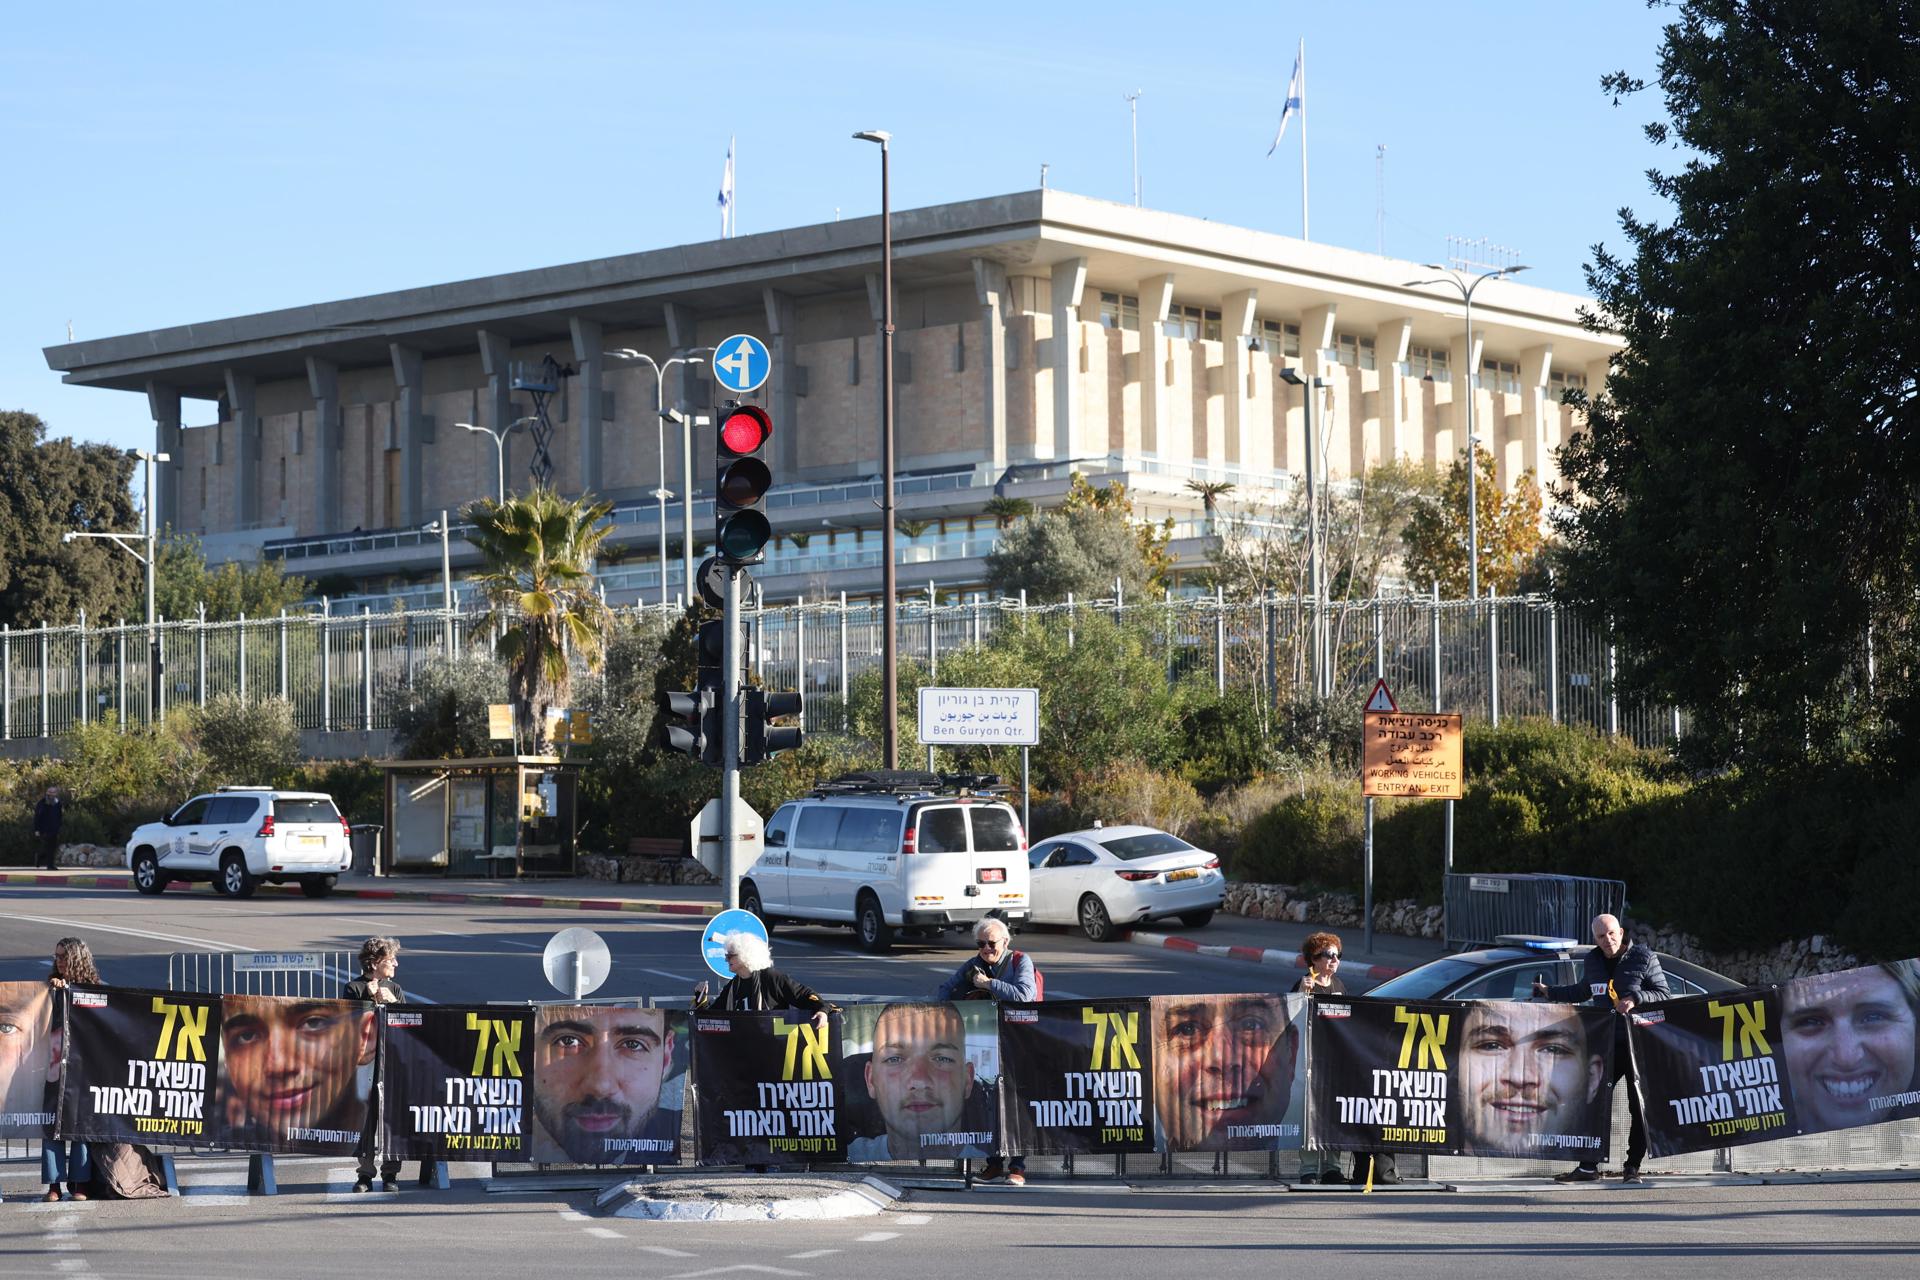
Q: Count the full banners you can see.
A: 5